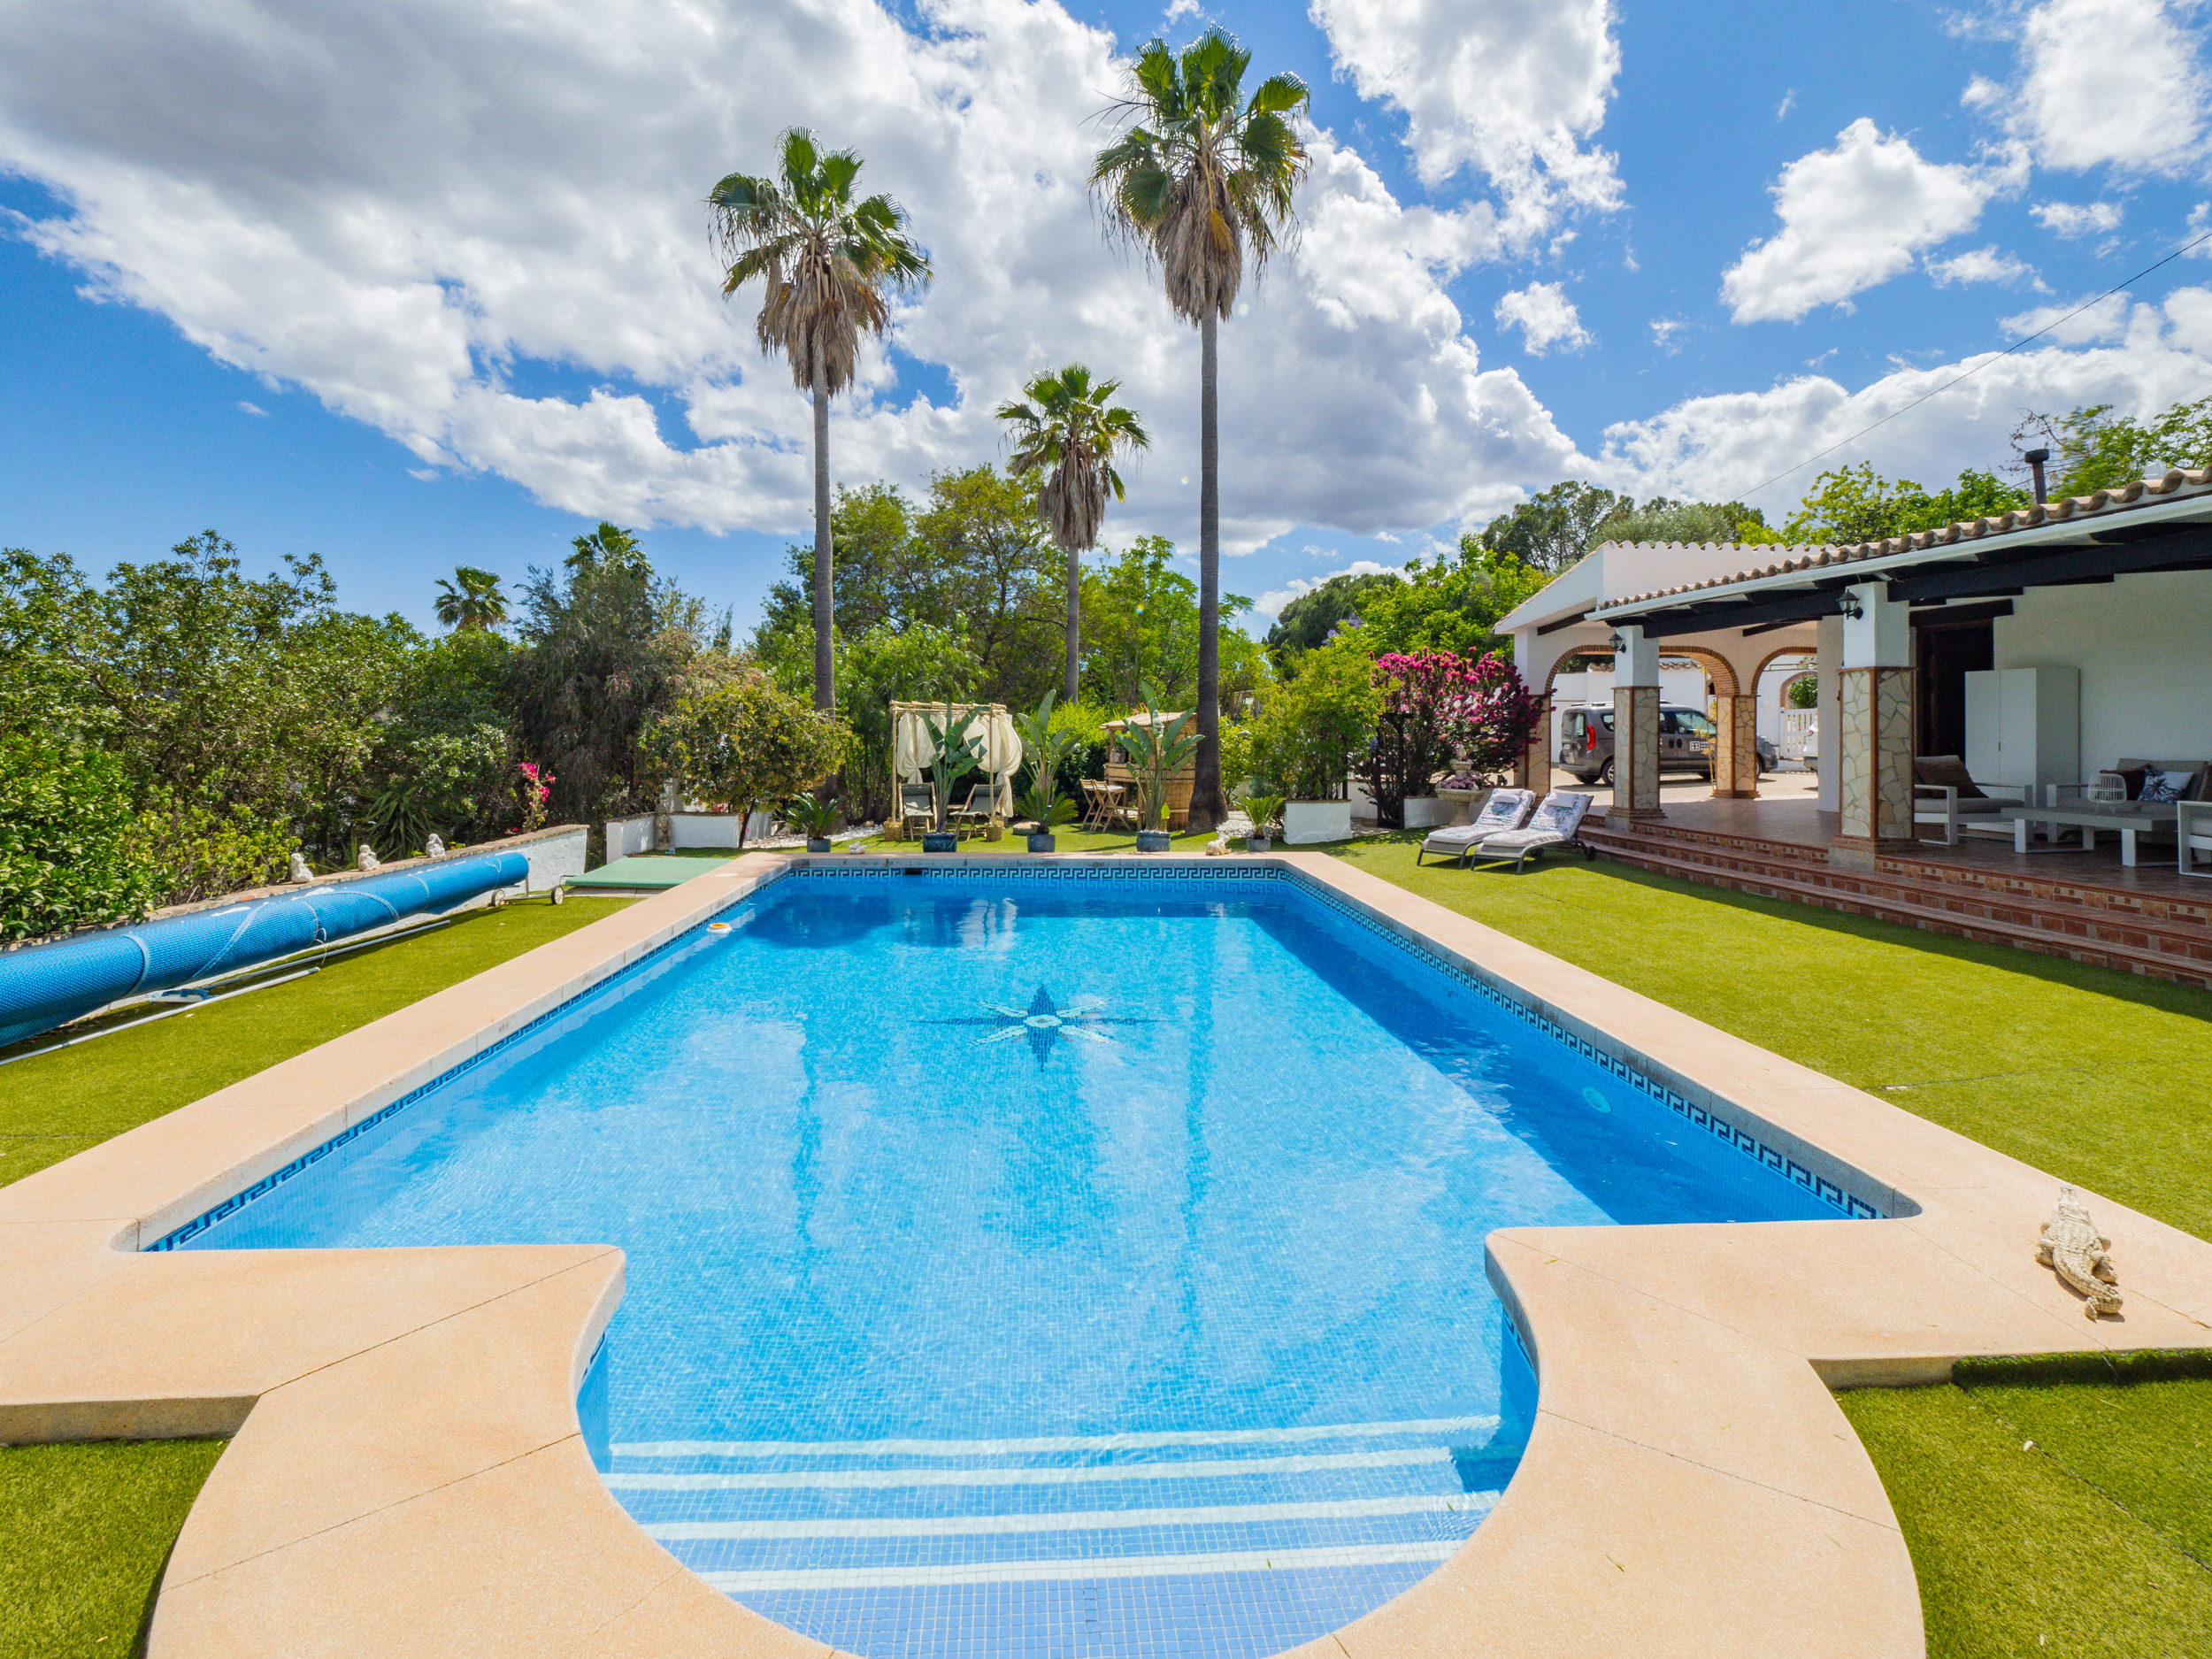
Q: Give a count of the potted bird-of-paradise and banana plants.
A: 3